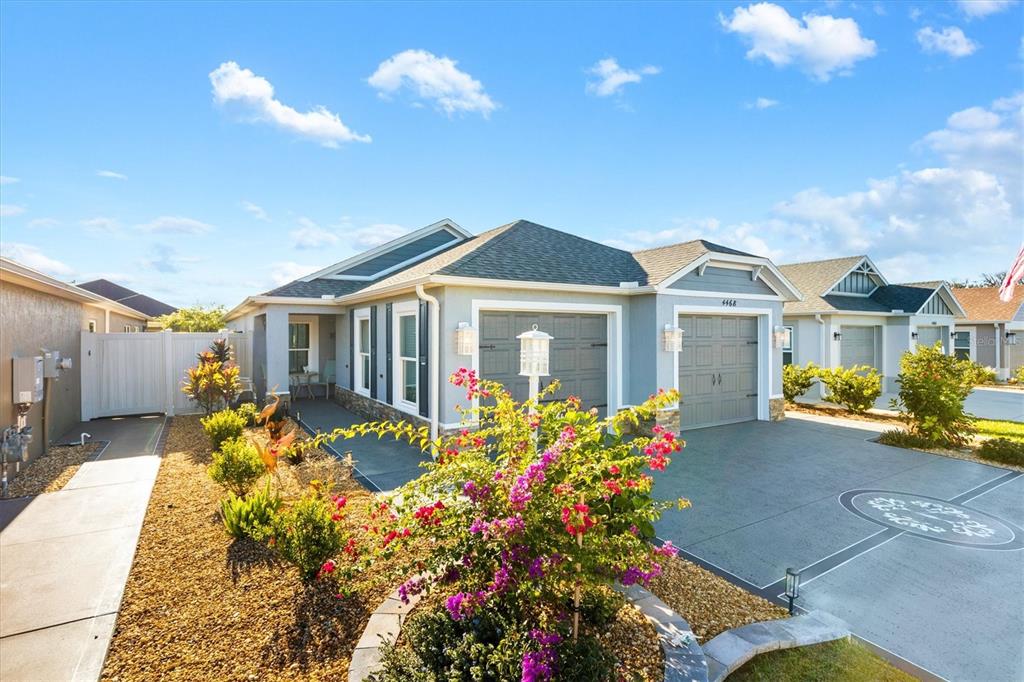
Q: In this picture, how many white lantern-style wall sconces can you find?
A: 3